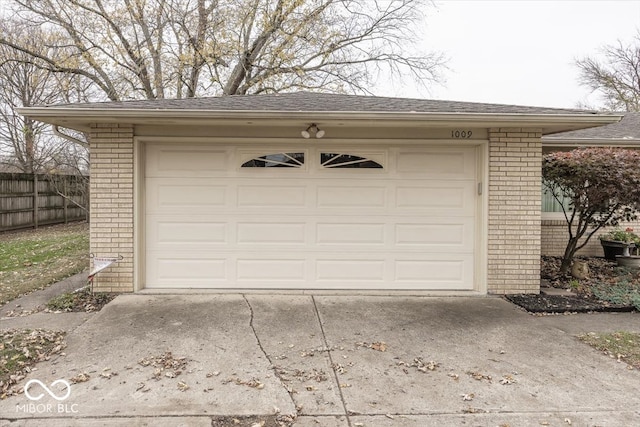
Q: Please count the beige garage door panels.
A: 14